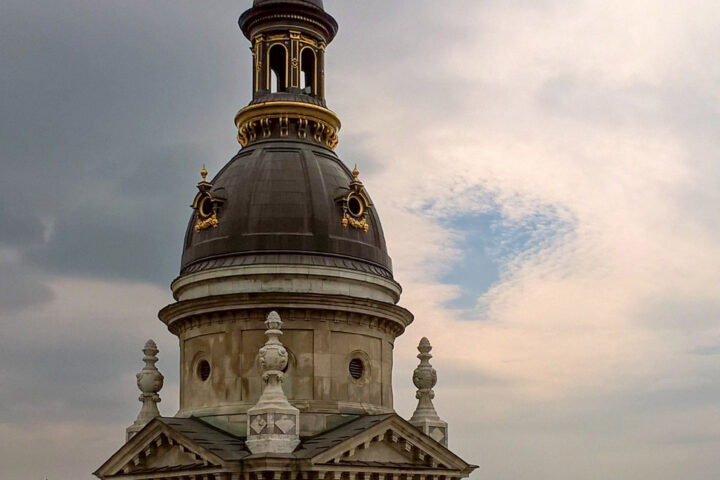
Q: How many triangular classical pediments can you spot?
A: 2